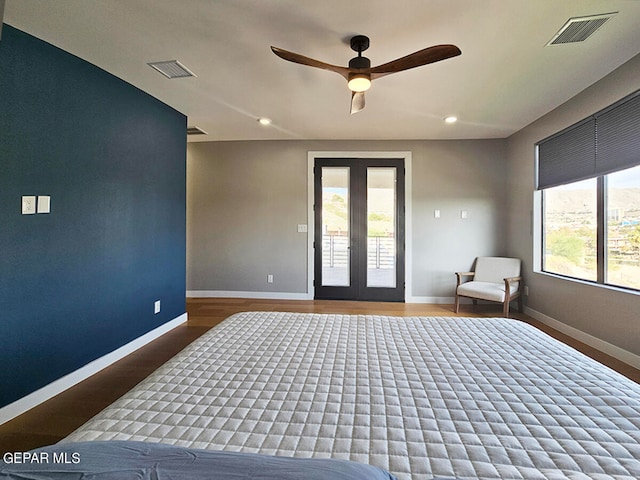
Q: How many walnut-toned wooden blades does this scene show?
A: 3